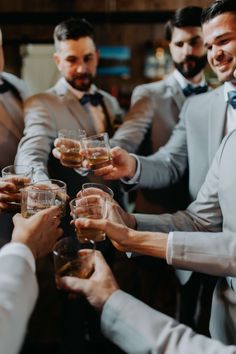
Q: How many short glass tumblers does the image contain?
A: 8